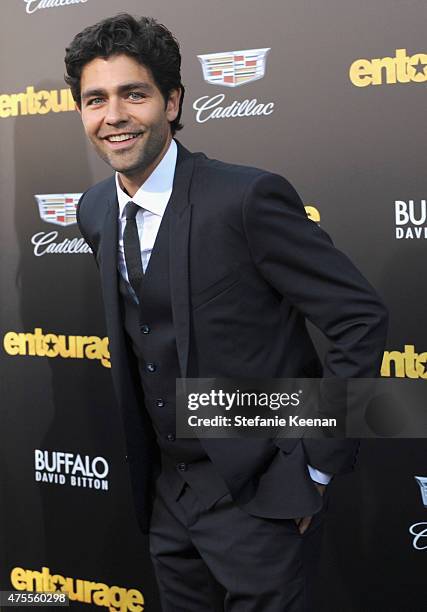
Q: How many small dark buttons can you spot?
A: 5